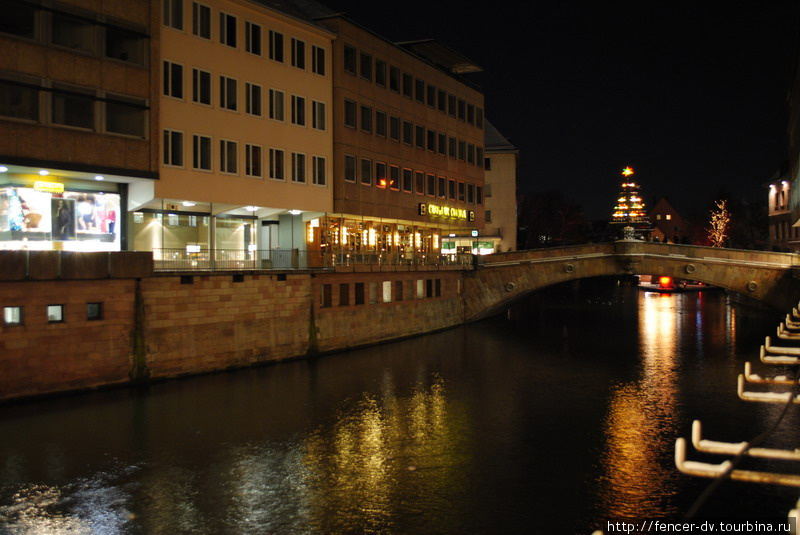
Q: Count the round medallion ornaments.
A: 4